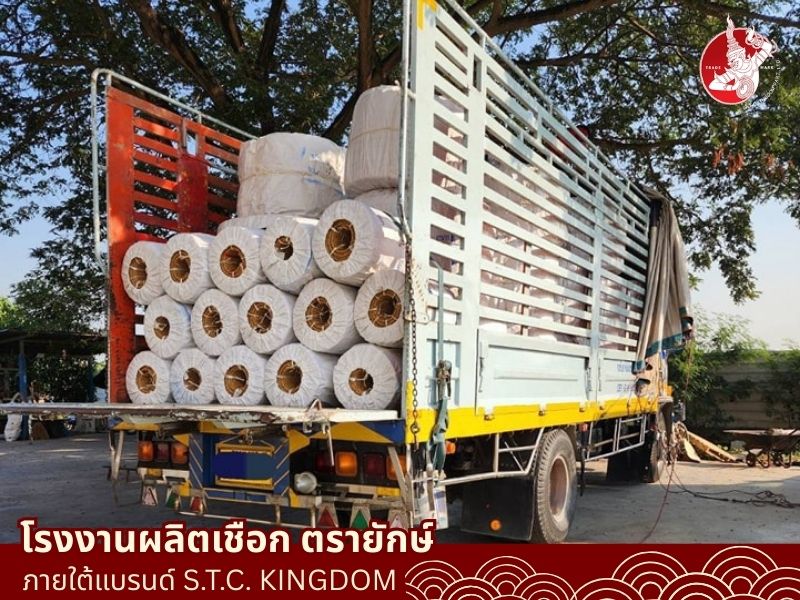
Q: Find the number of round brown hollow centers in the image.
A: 15